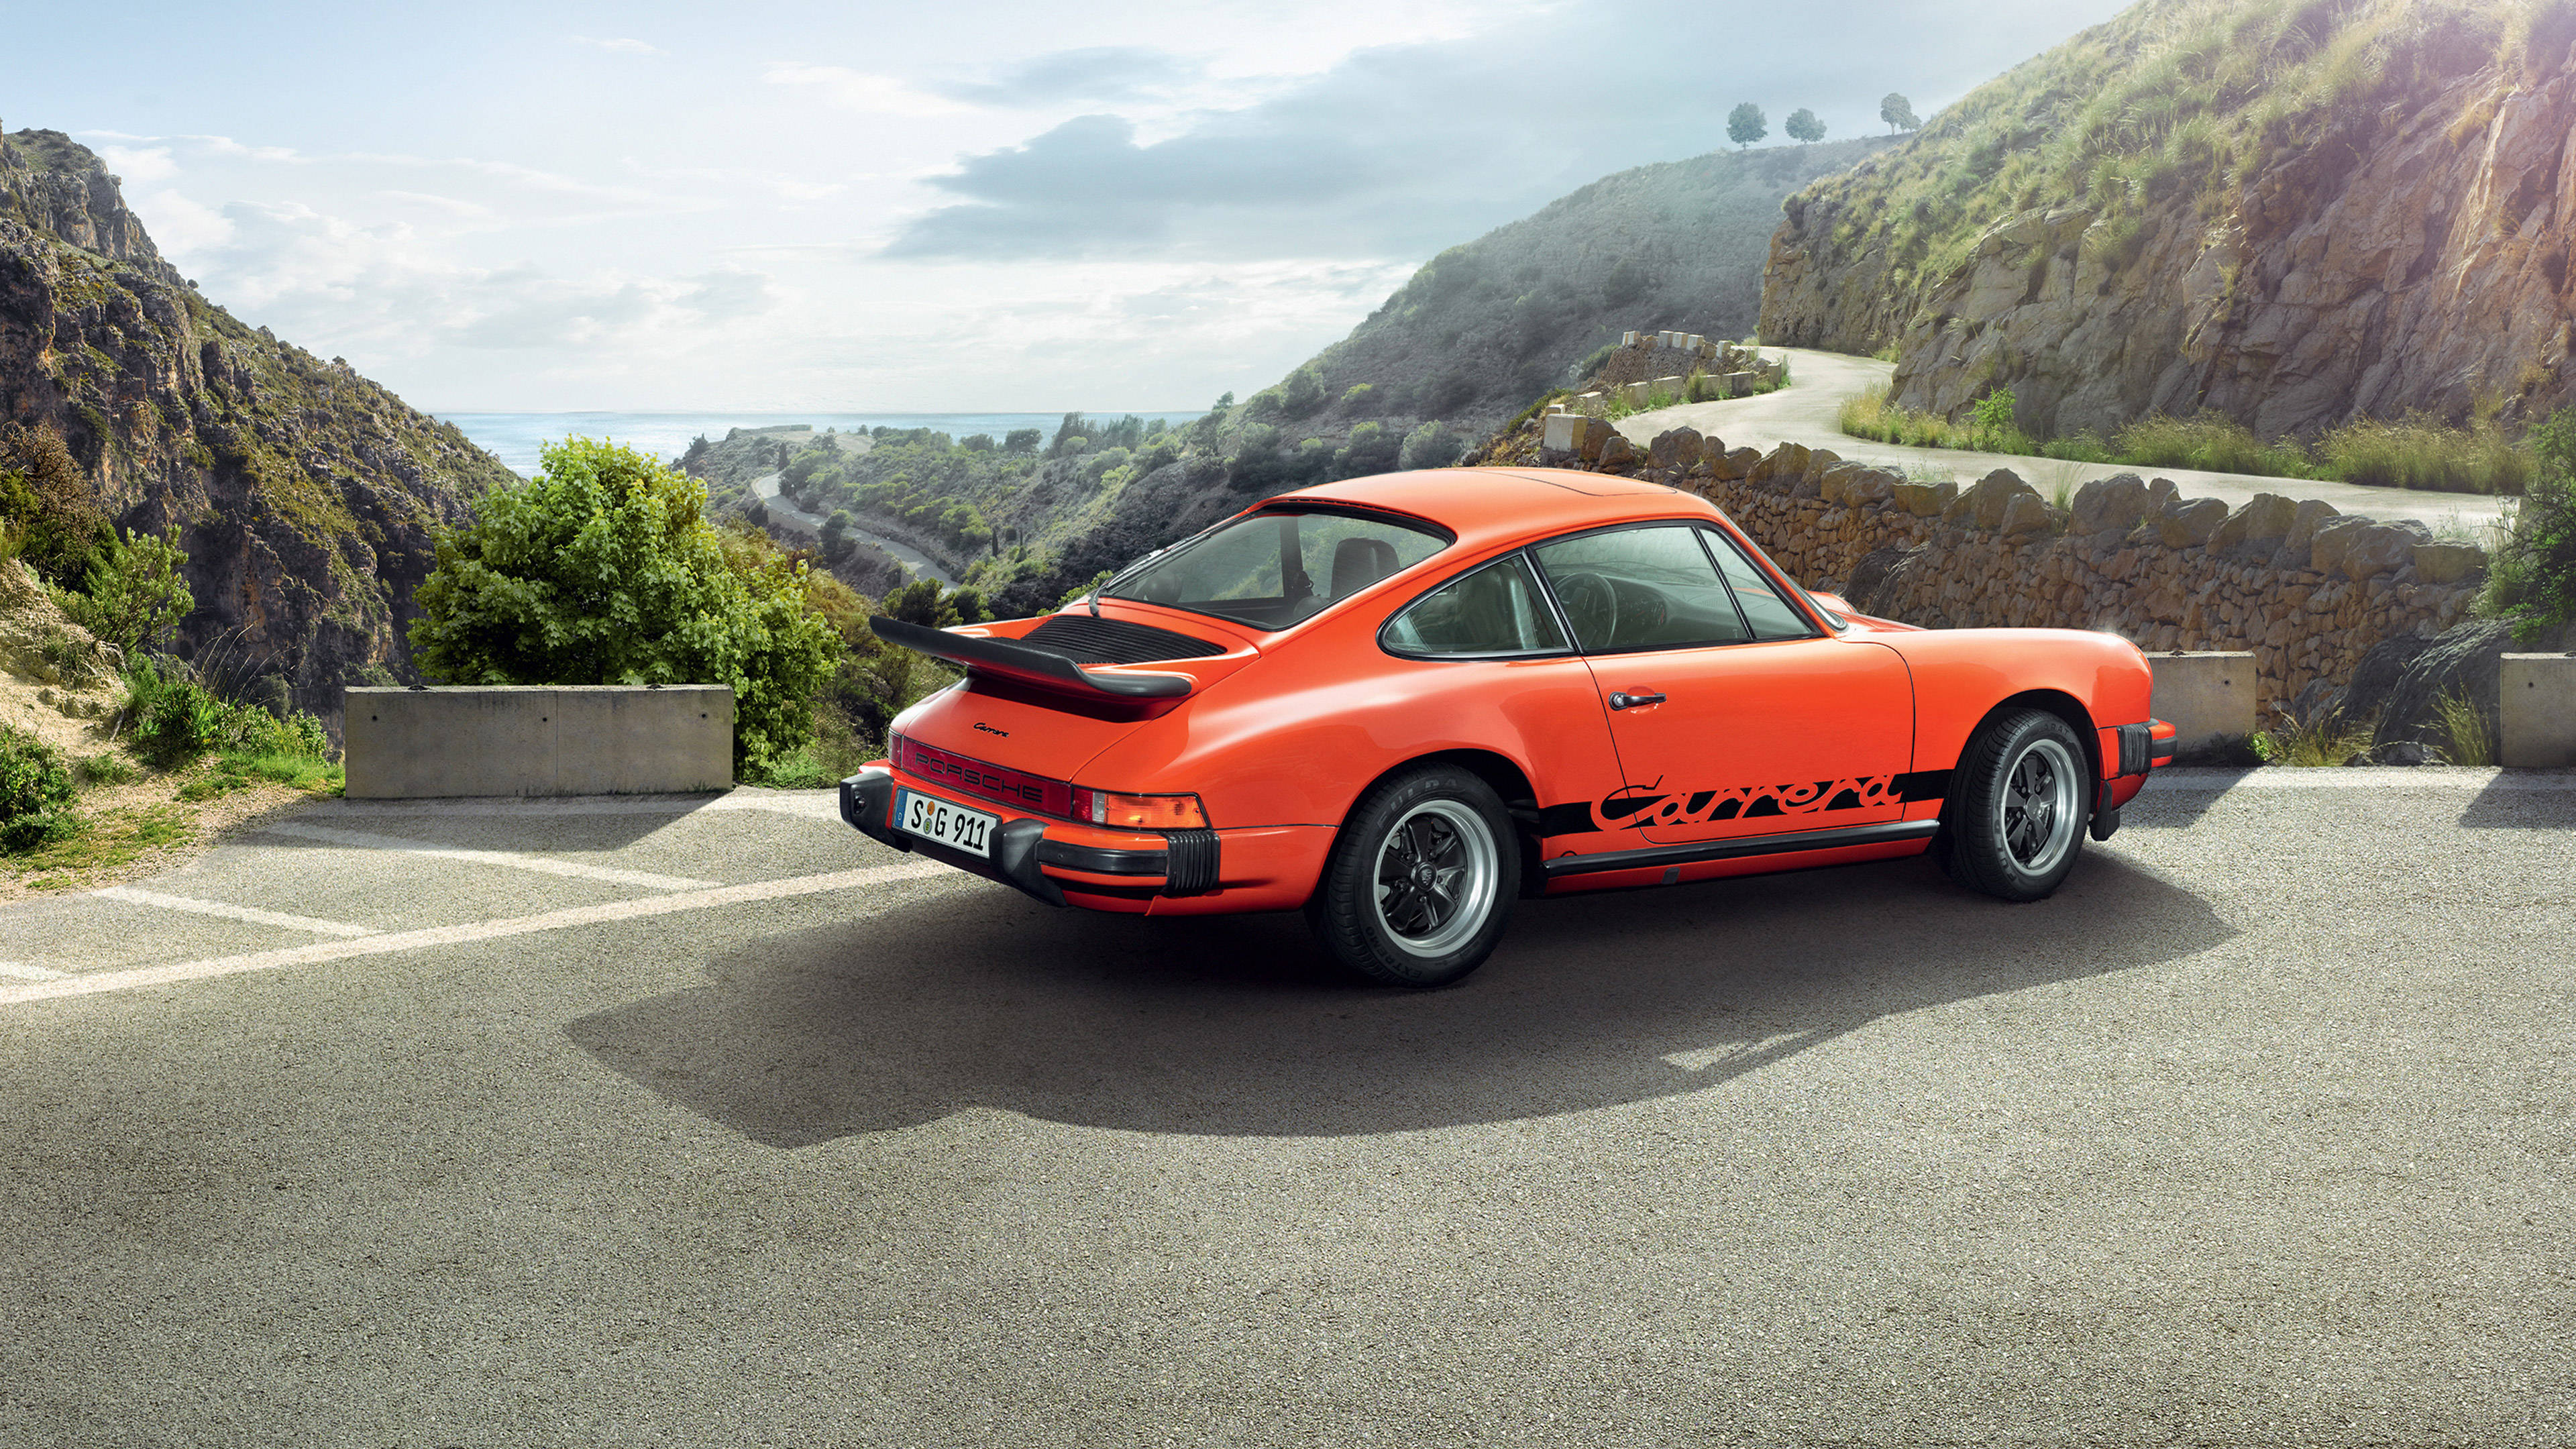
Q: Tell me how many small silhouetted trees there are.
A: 3